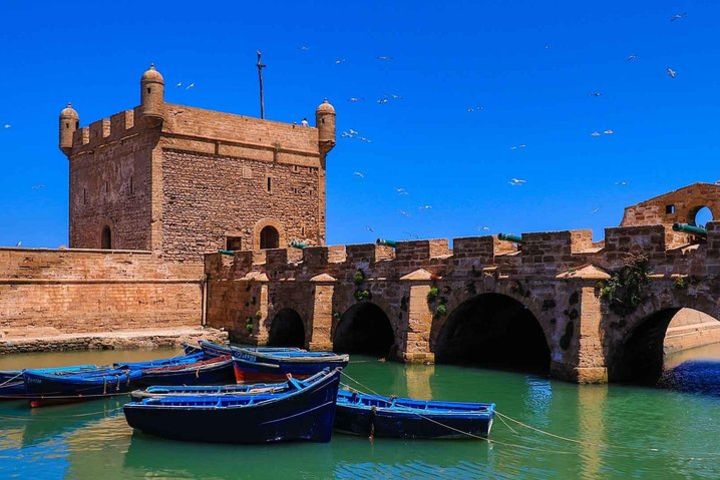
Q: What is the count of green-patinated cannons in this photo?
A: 5